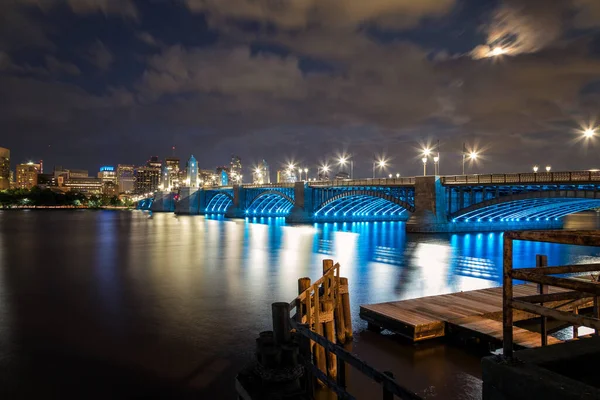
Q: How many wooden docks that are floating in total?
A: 1